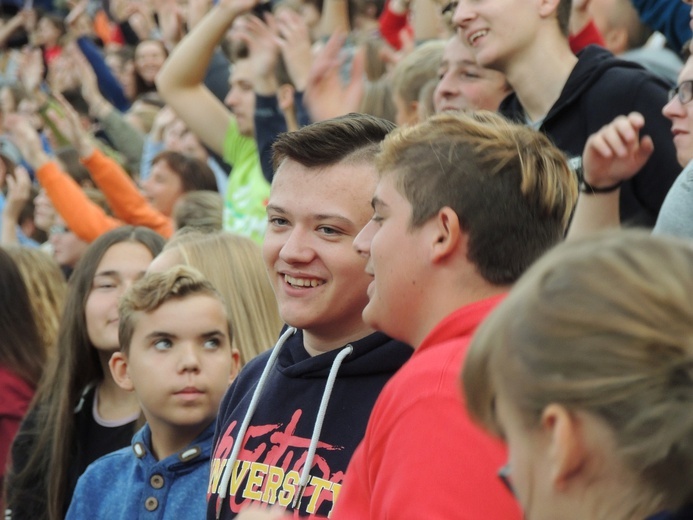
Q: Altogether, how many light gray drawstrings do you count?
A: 2